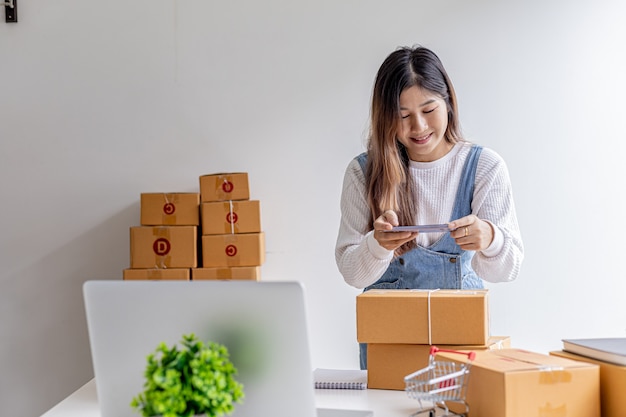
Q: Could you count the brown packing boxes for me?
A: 11